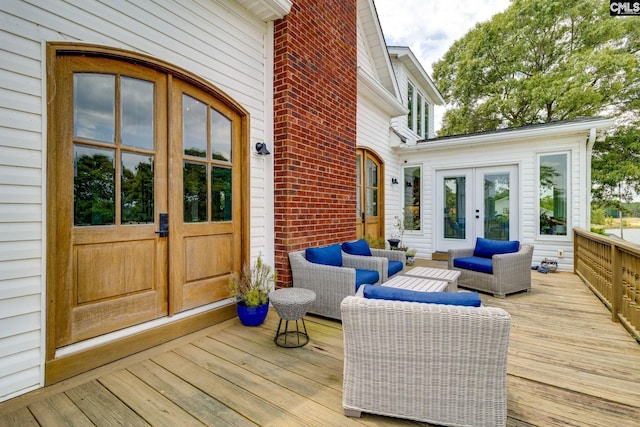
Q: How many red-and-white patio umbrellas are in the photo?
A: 0